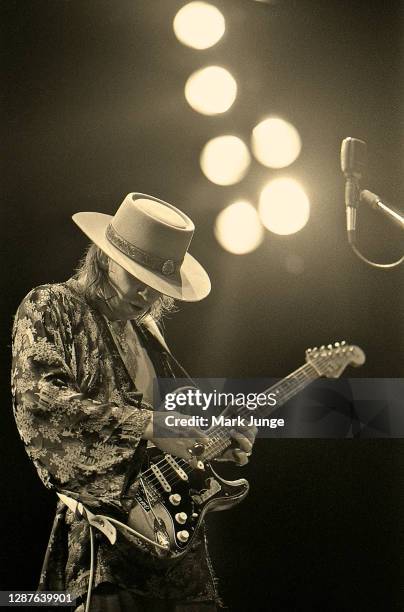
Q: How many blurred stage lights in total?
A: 6